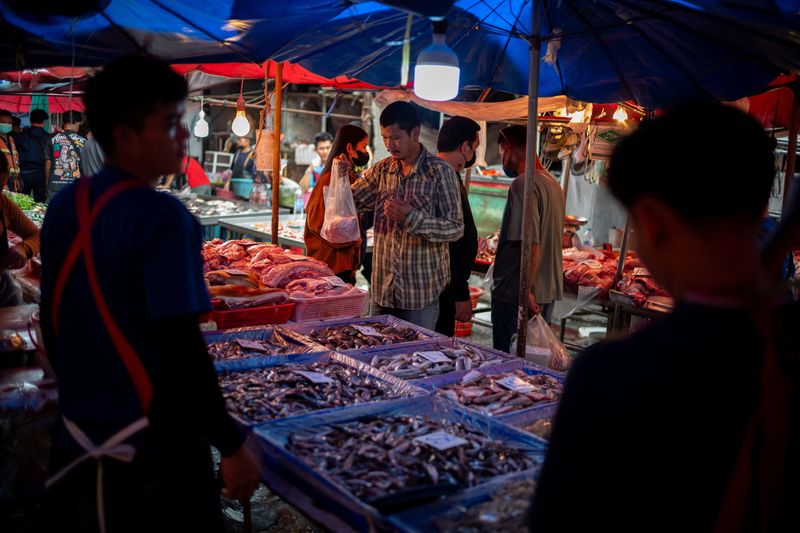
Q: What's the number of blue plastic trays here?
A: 8